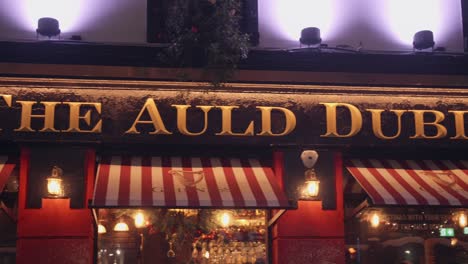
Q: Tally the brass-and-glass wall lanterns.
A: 2